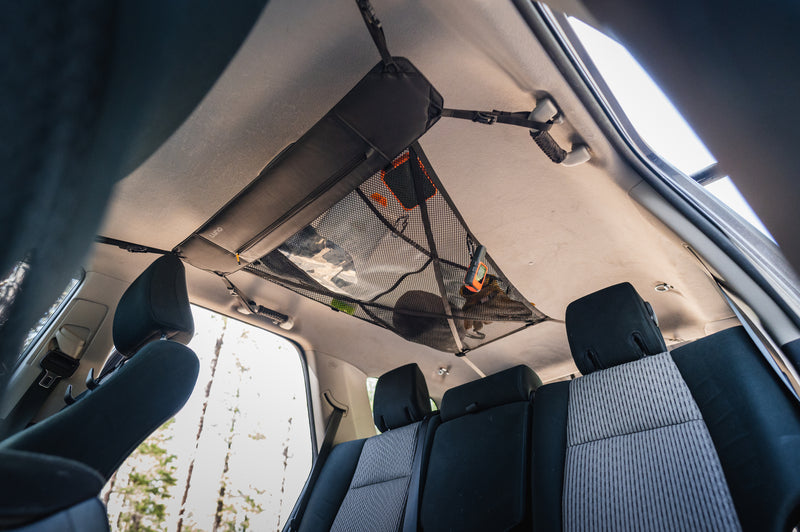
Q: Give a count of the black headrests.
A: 4